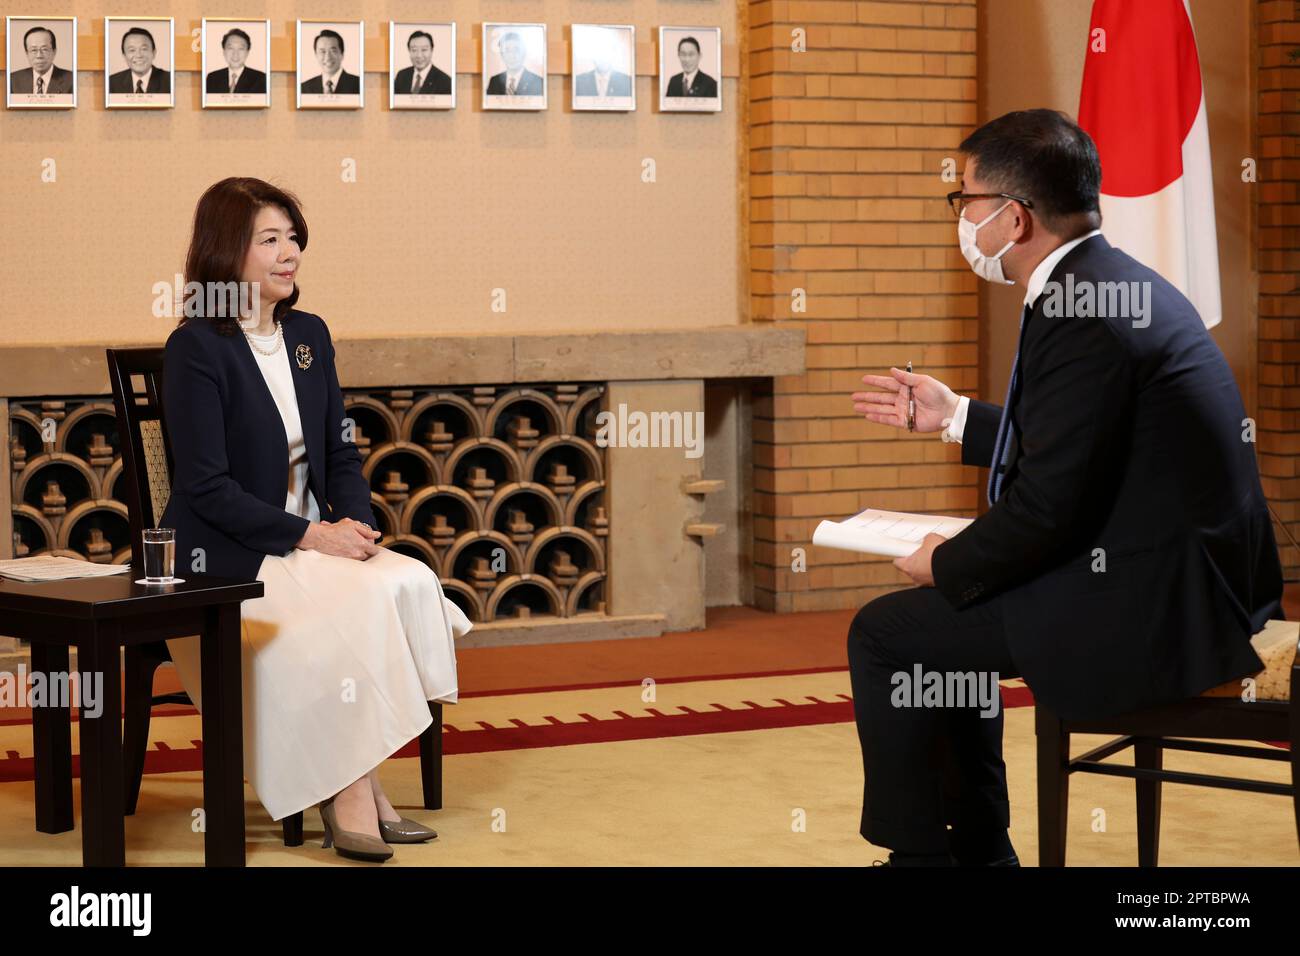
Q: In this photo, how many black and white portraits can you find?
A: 8